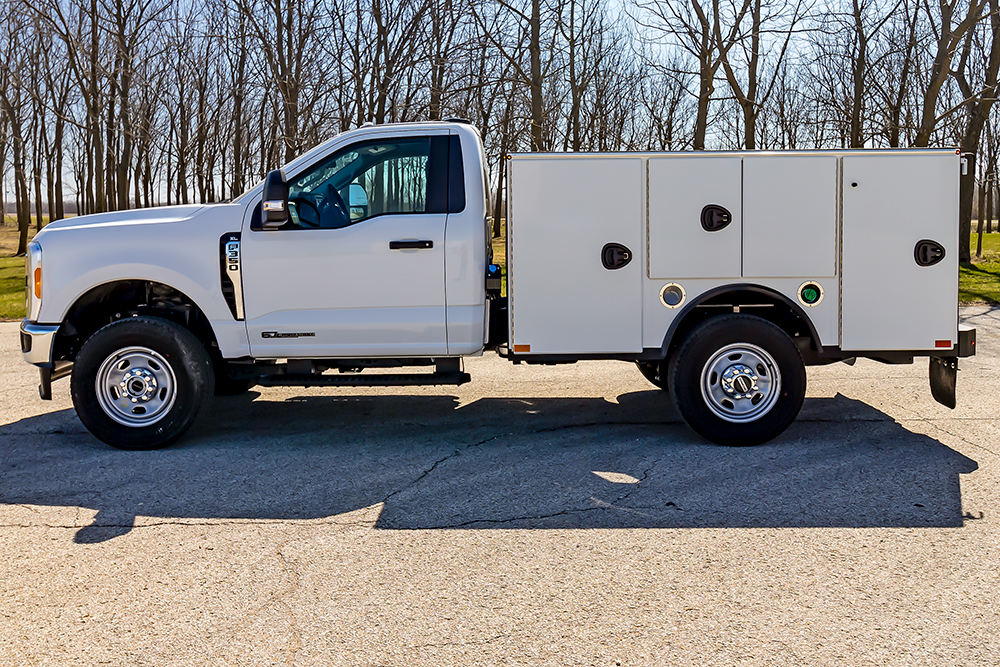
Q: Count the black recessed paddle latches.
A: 3